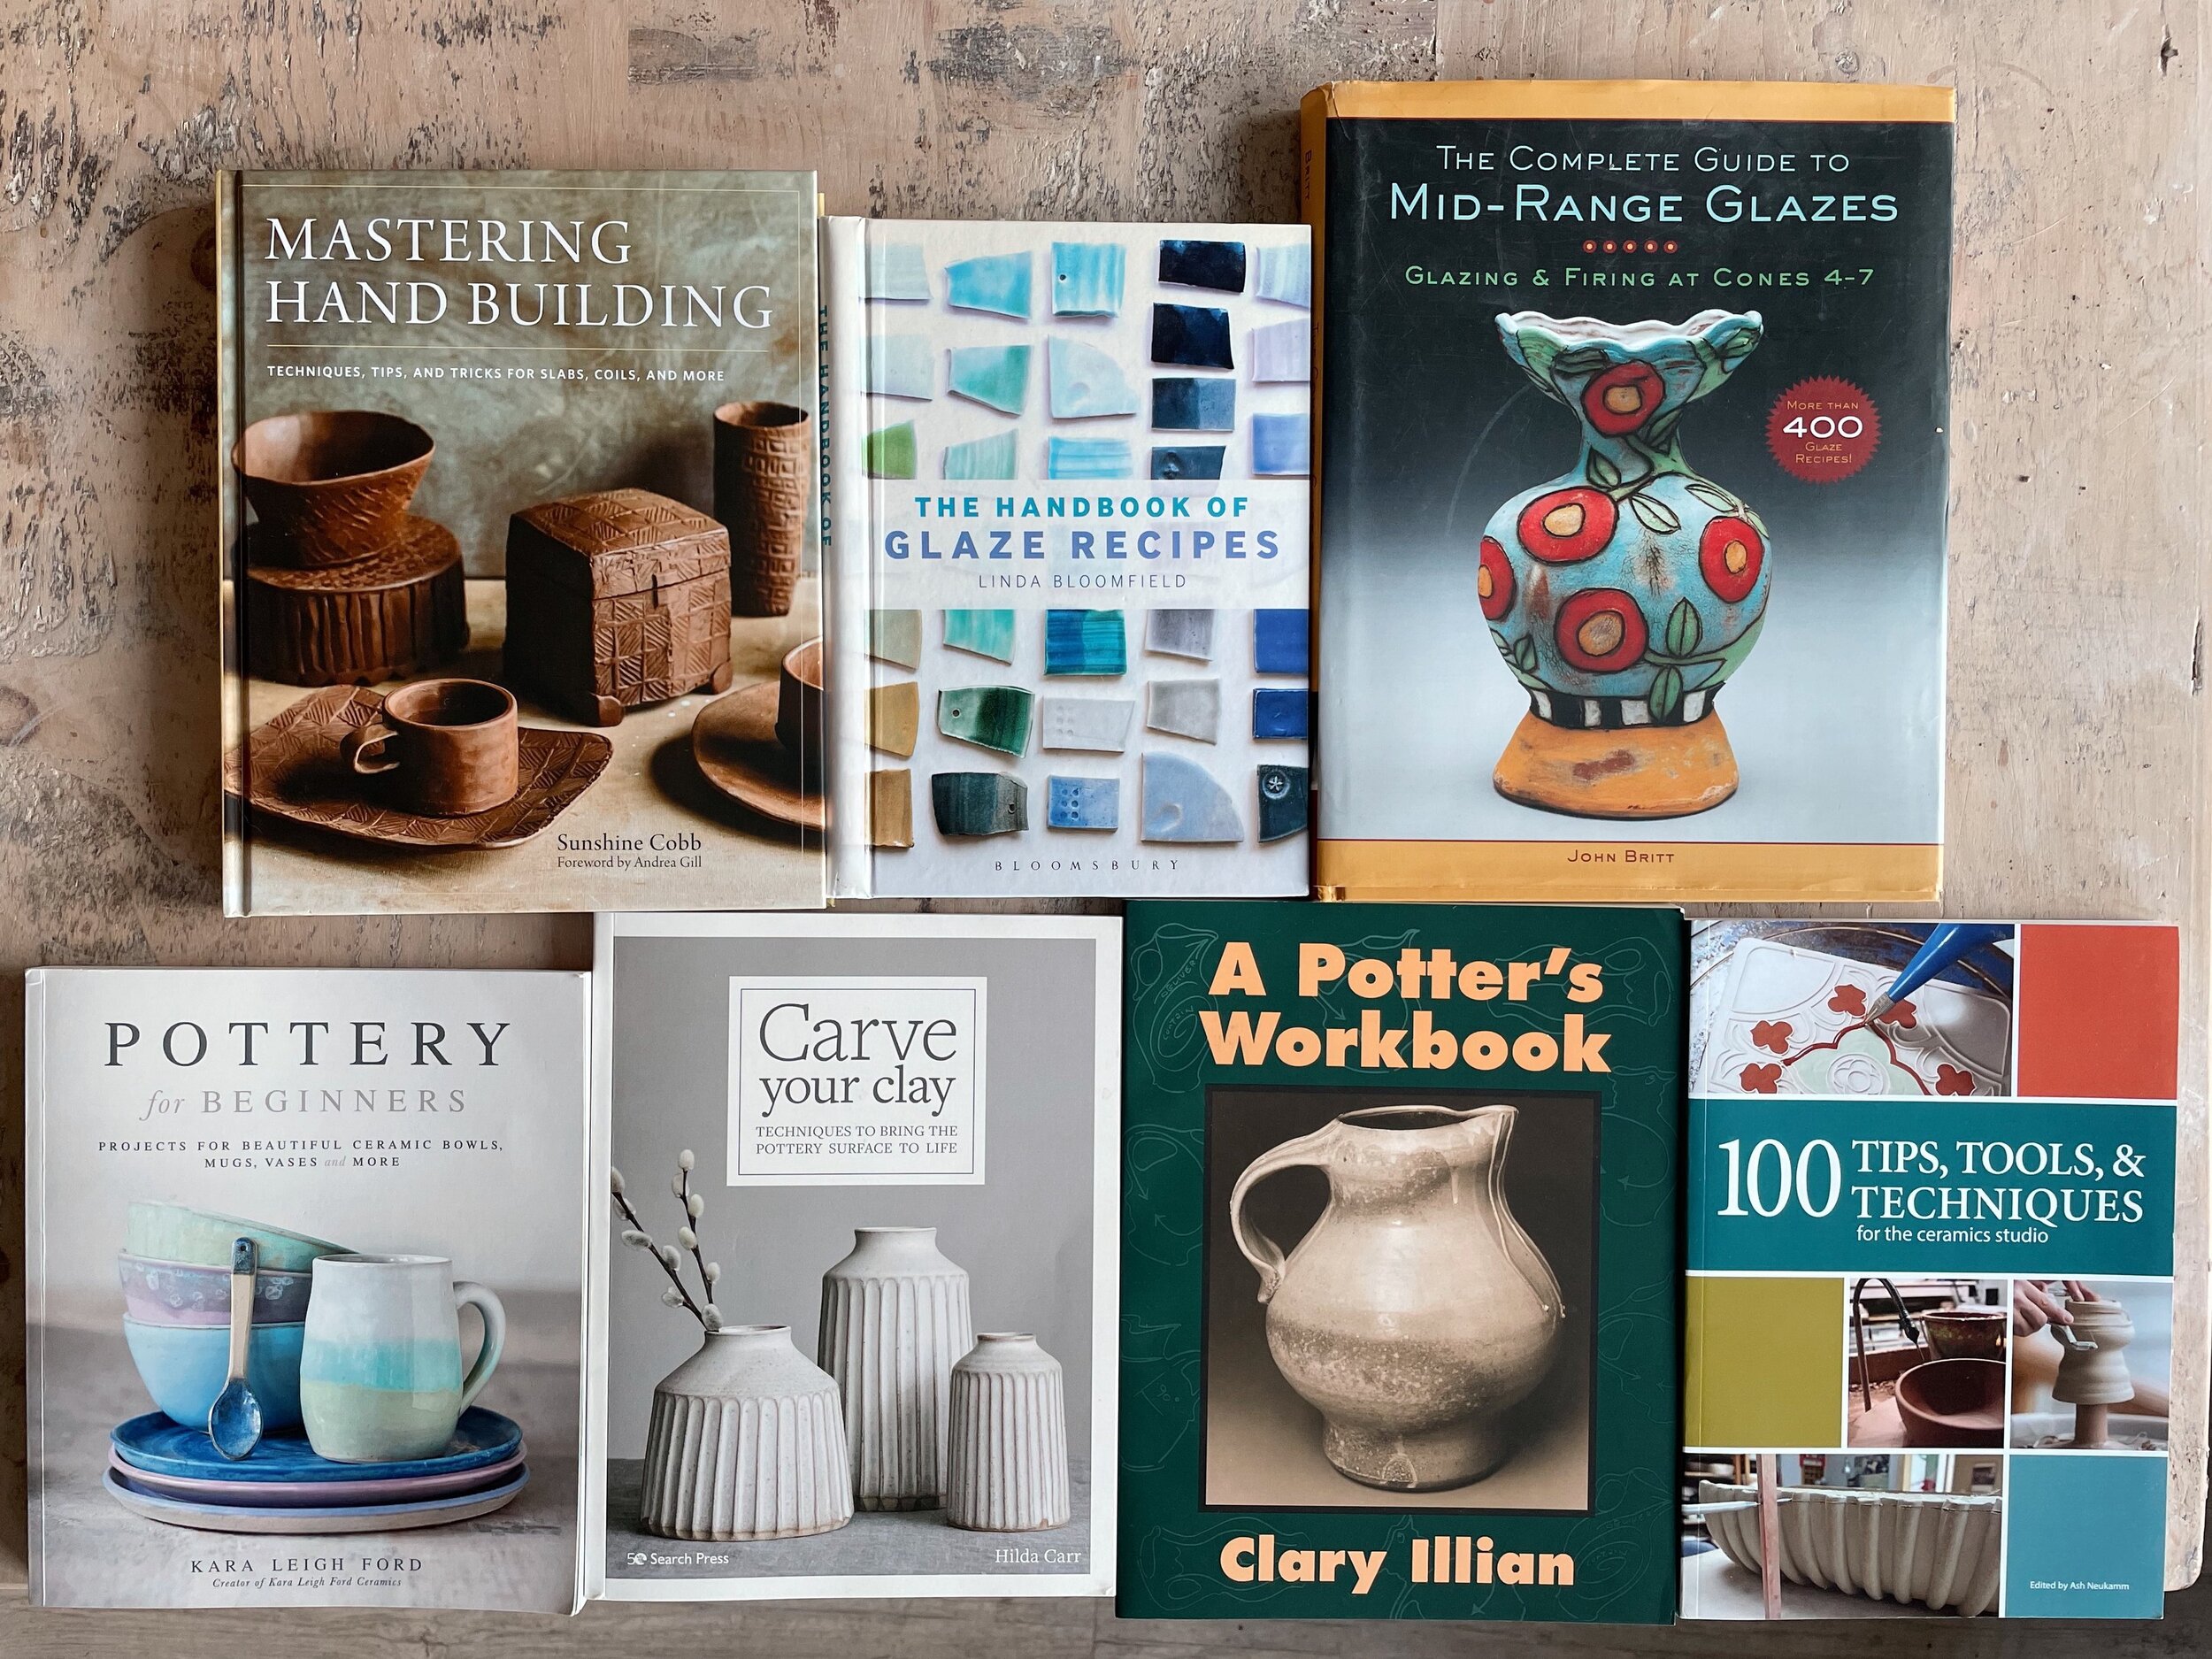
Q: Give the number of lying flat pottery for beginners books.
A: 1